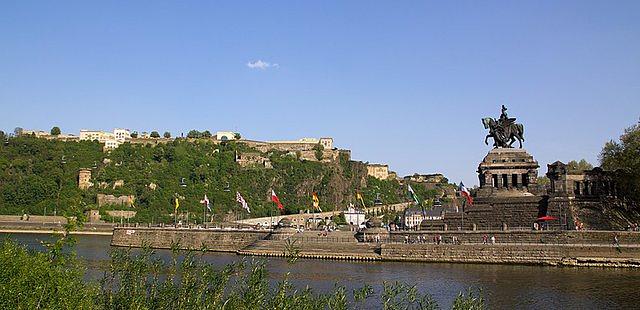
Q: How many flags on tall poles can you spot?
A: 8